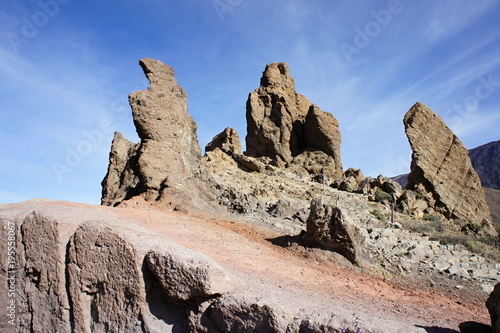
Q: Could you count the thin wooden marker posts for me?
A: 4